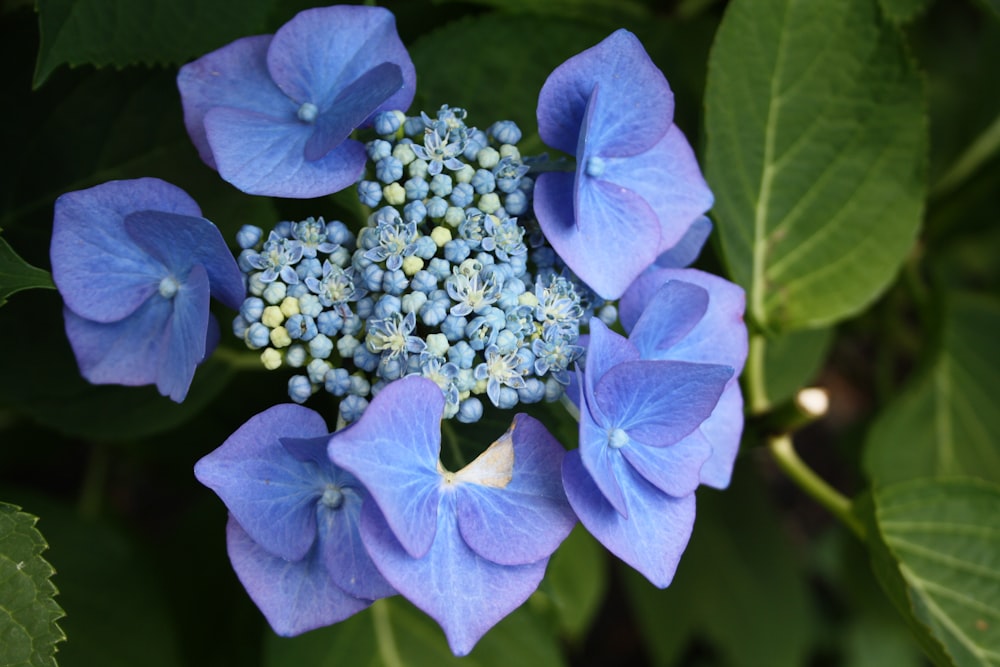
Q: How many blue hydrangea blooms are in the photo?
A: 7